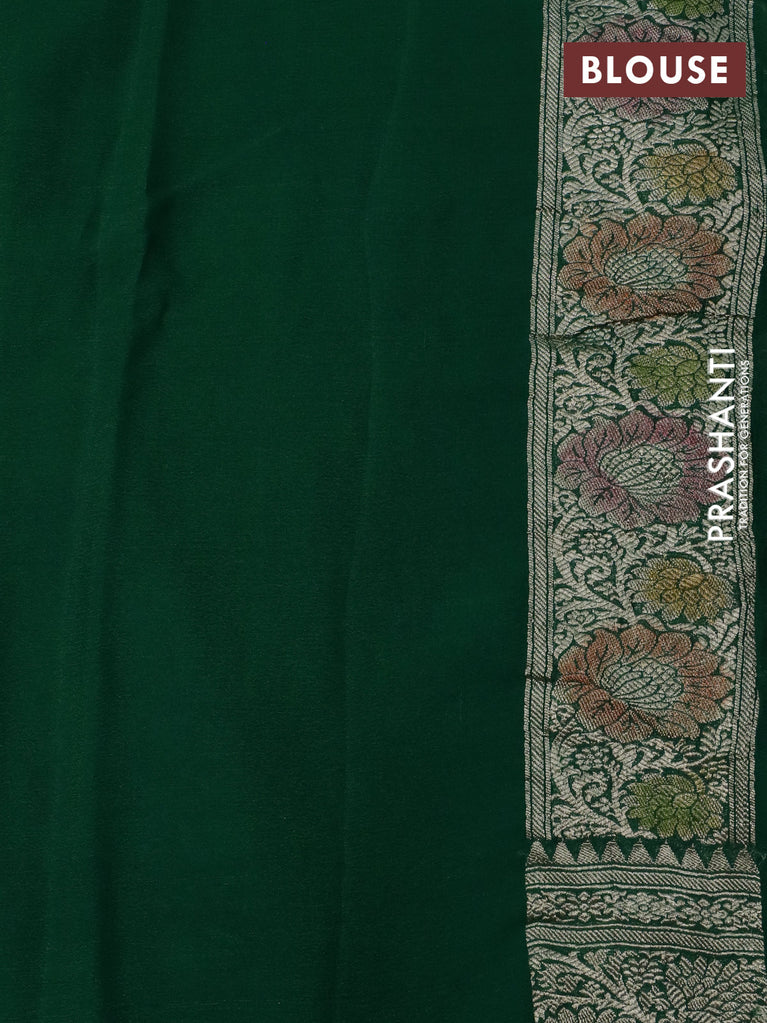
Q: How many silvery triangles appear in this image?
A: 9